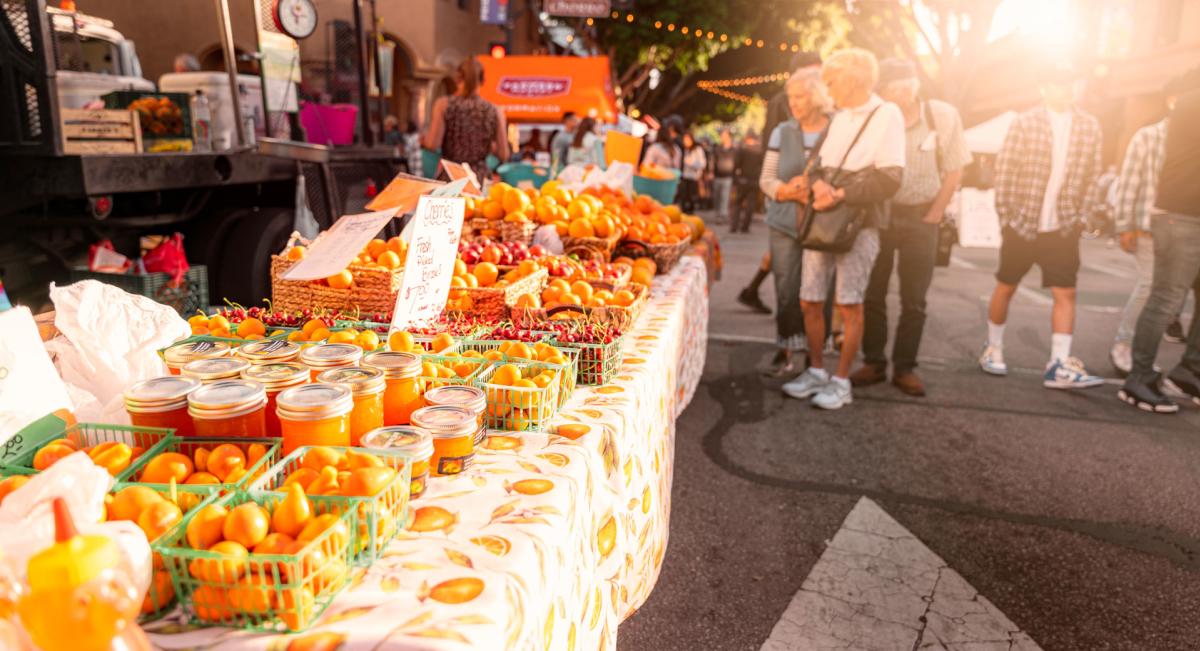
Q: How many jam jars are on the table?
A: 13